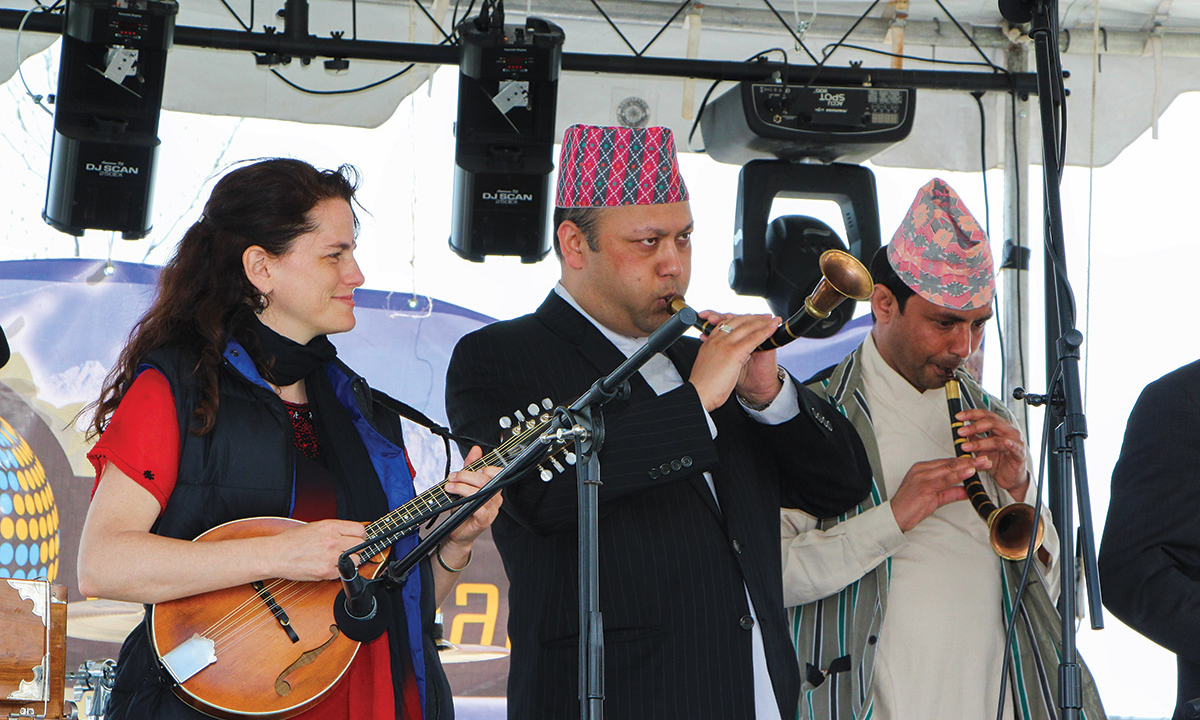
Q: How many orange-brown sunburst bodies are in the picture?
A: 1